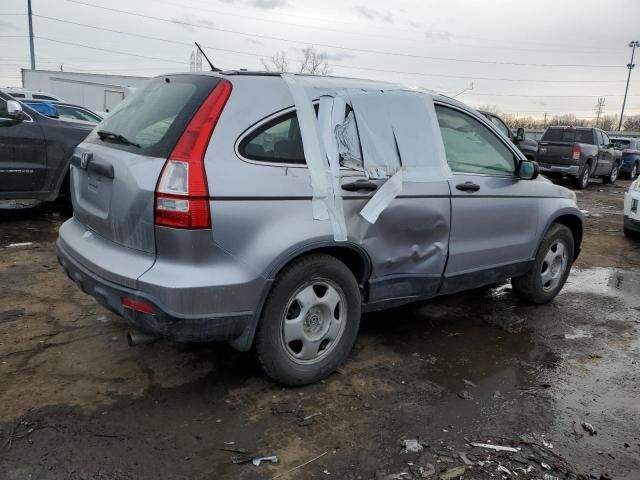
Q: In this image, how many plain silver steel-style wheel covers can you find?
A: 2